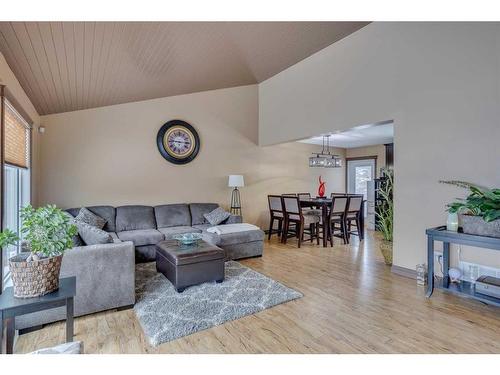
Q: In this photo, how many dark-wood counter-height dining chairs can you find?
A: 8